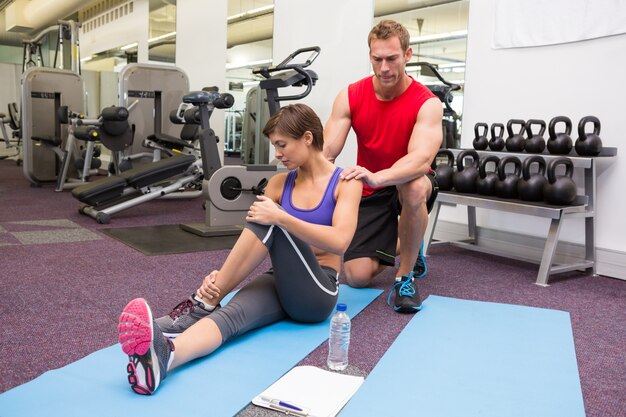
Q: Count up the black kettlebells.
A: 12